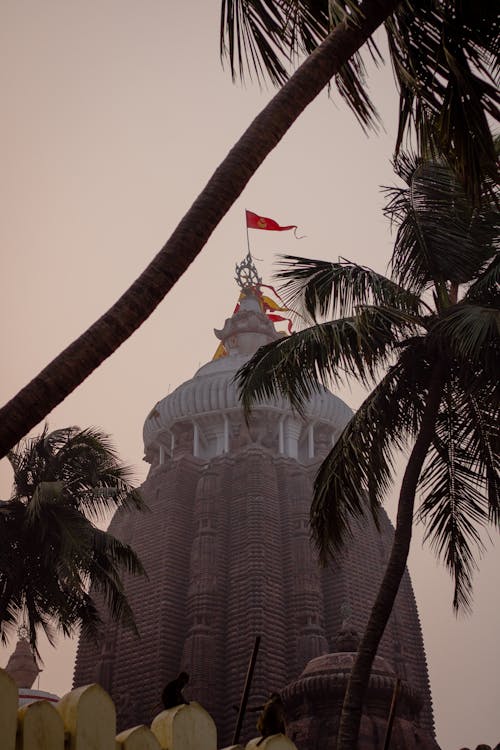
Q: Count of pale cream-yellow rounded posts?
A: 7